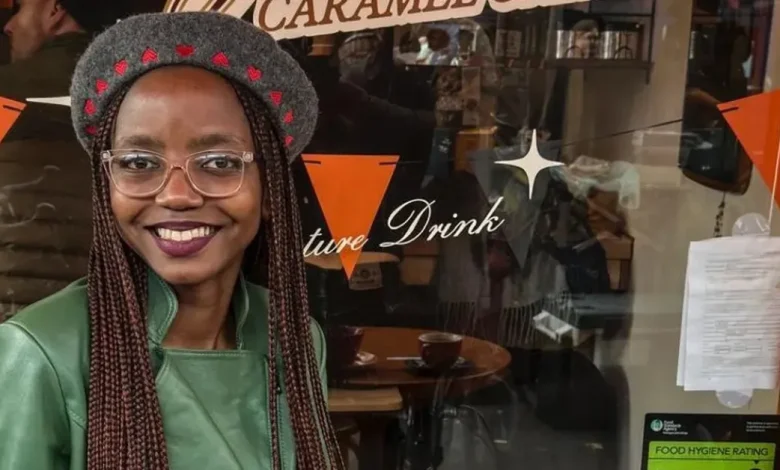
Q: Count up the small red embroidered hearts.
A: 11